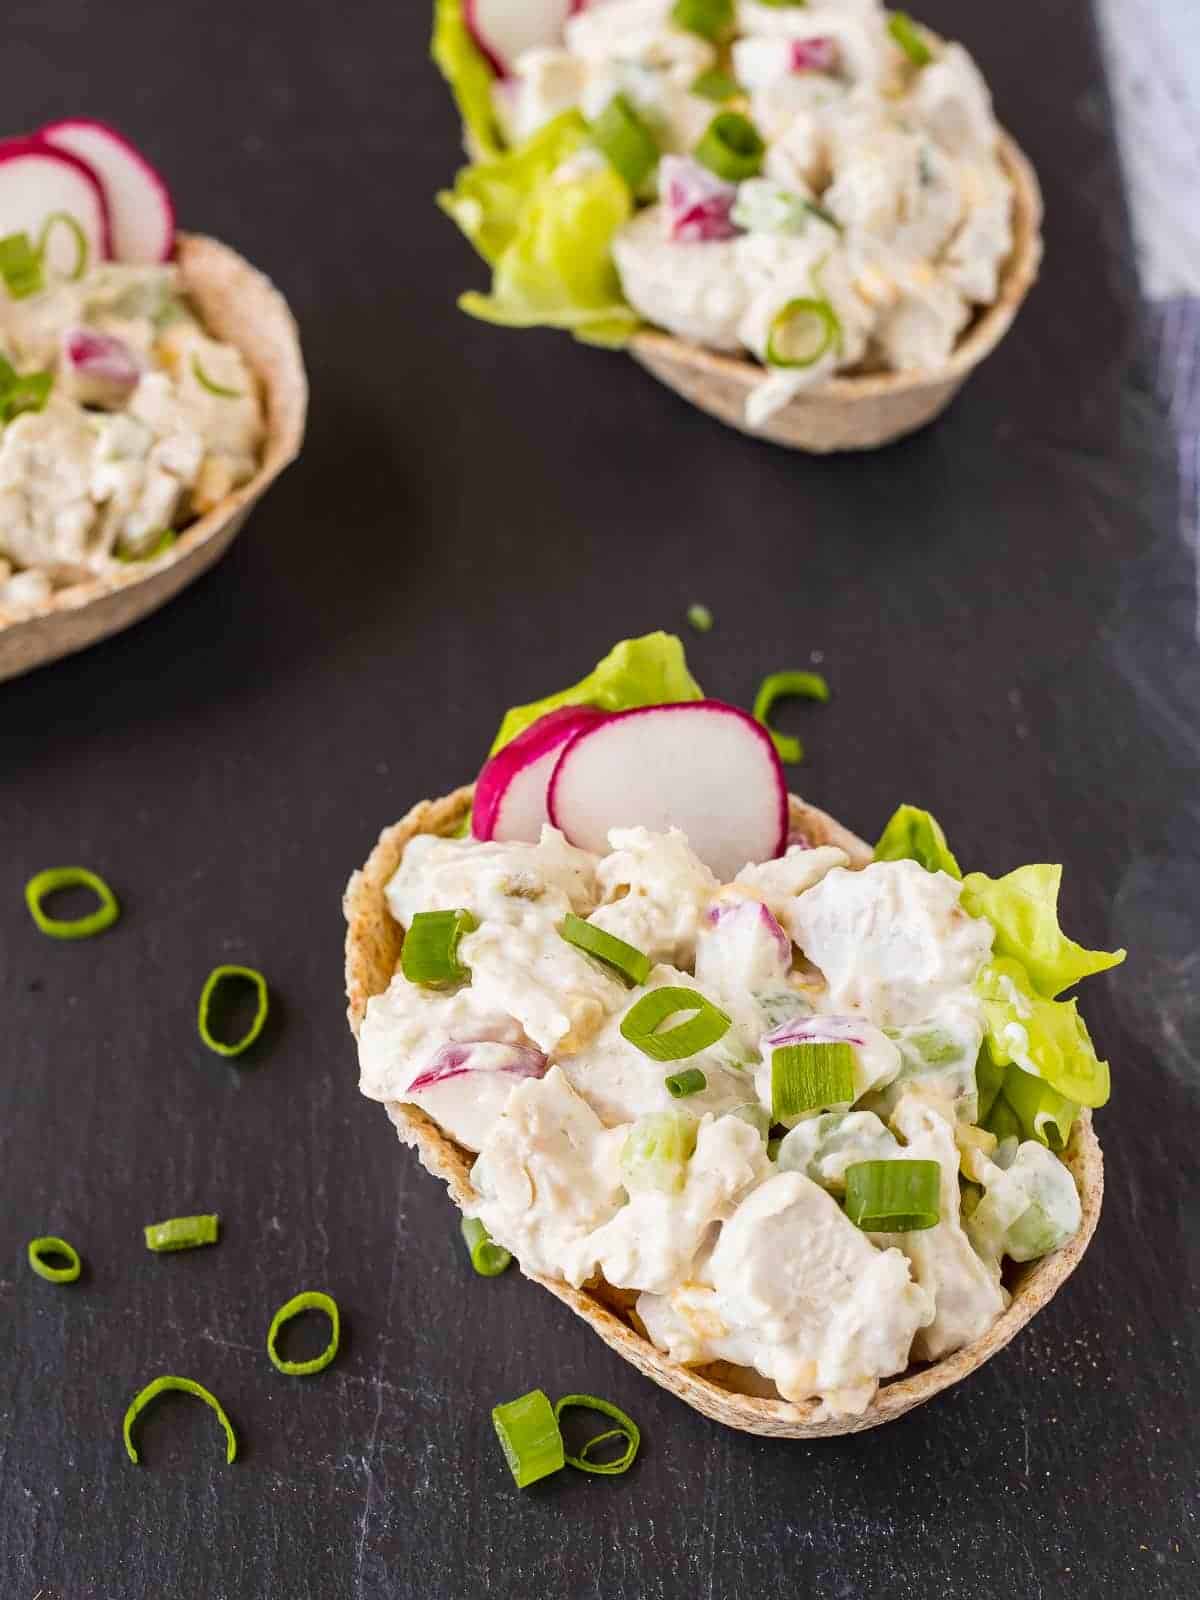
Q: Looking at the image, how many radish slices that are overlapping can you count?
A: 4